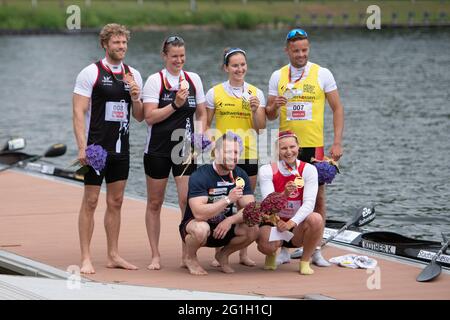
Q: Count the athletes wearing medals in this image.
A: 6